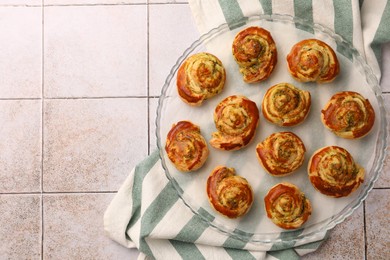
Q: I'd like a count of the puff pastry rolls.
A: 11